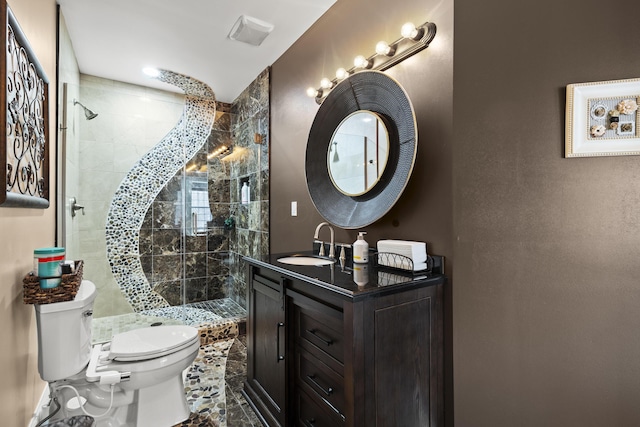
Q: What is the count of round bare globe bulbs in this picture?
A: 6